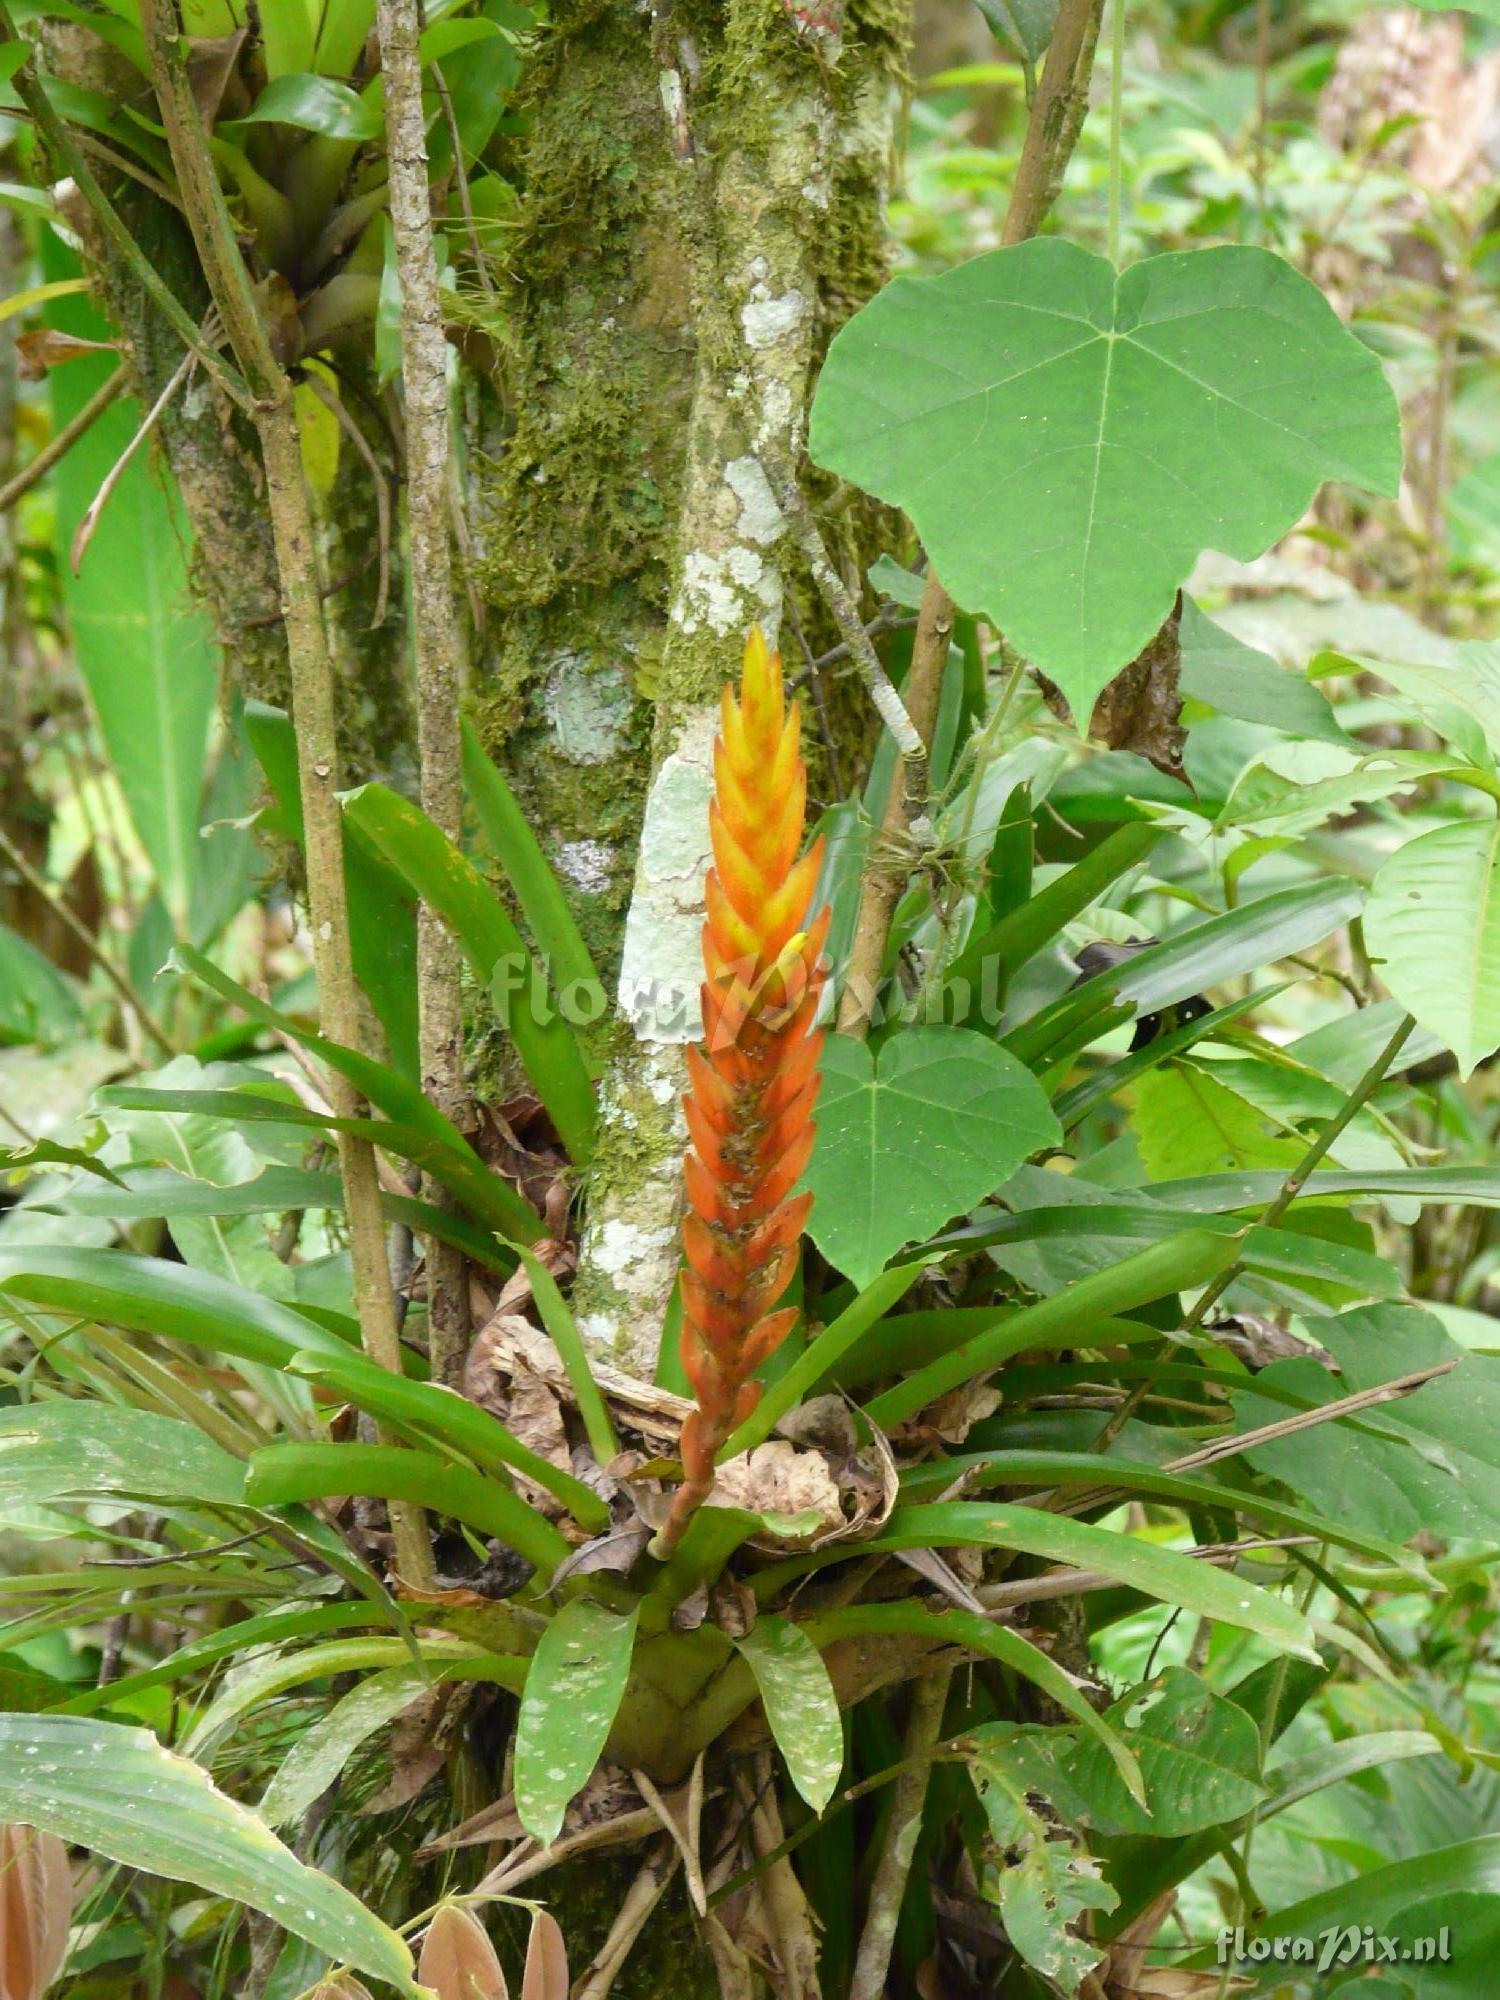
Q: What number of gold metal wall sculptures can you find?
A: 0